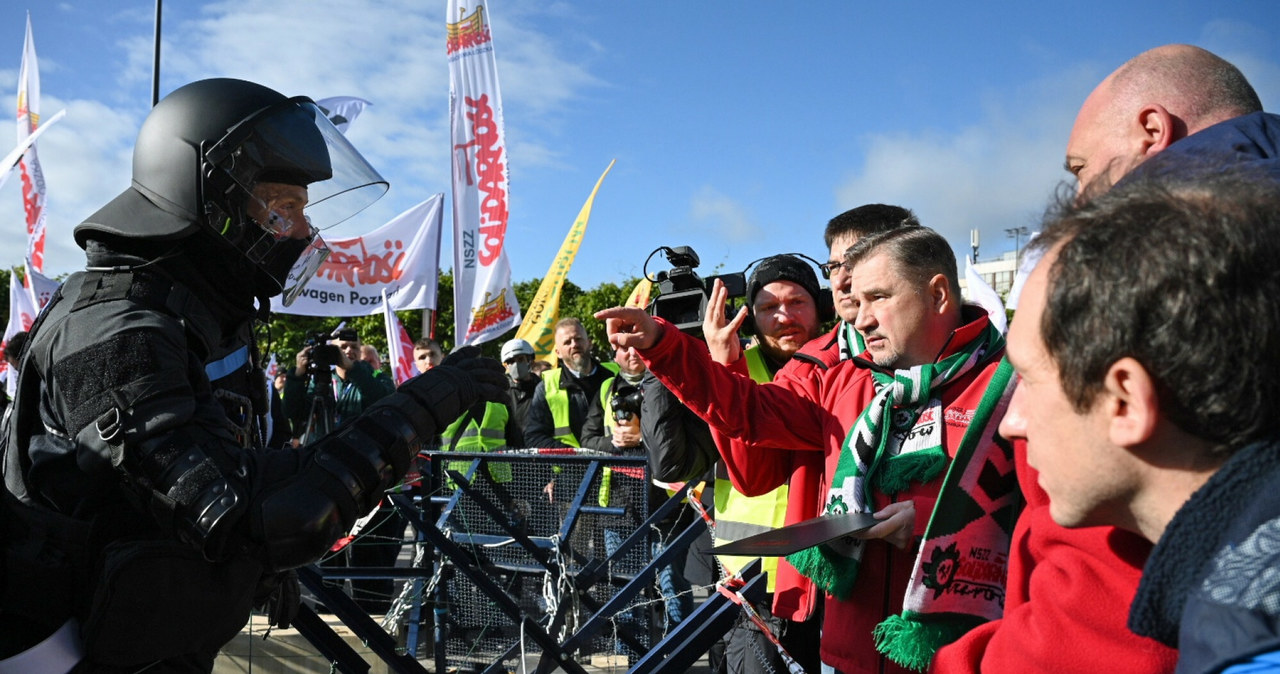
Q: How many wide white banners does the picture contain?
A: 1